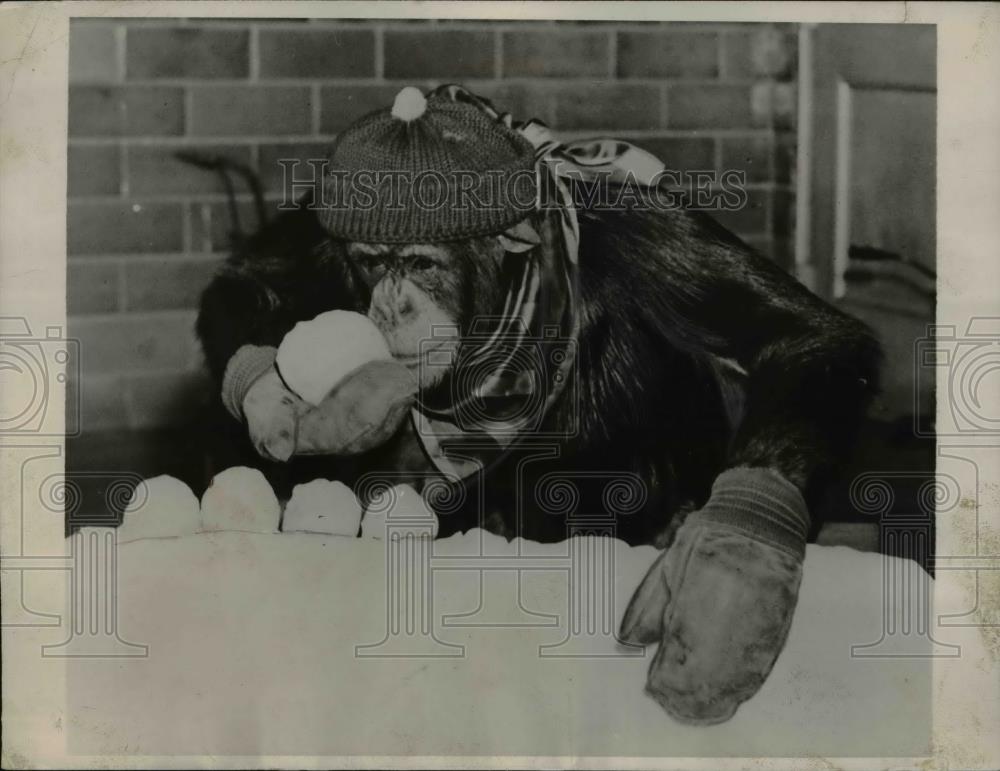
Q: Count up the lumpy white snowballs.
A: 5